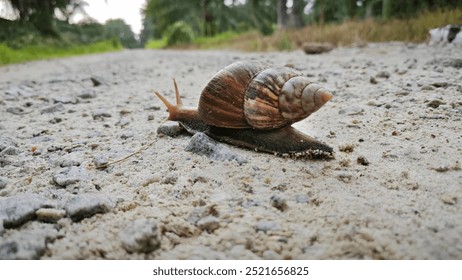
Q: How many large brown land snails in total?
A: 1